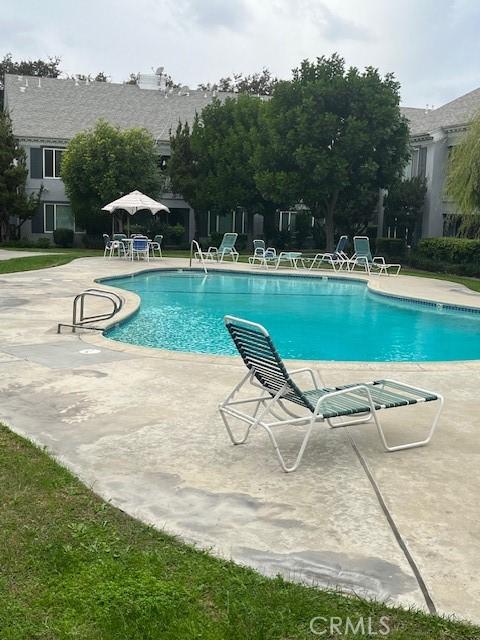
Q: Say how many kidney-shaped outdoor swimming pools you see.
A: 1